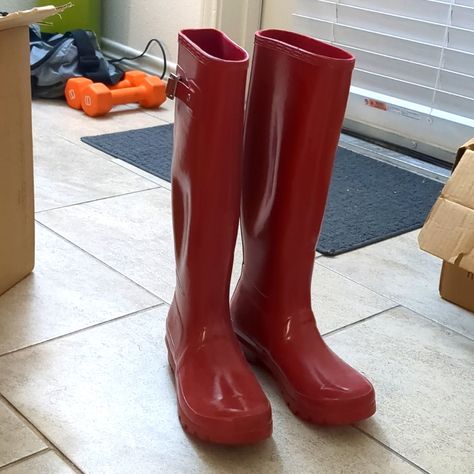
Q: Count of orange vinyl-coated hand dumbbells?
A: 2